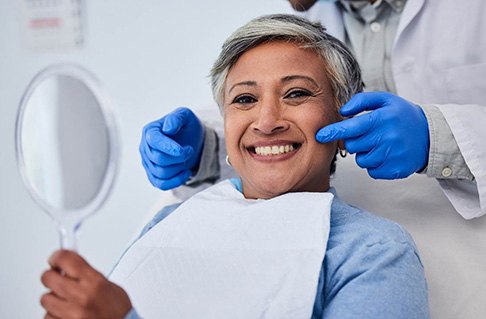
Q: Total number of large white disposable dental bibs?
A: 1